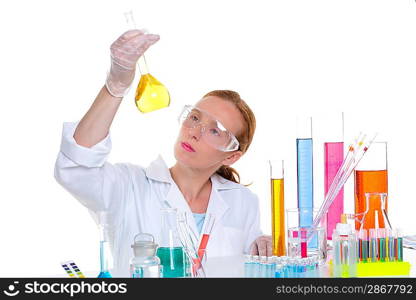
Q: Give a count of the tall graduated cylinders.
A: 4